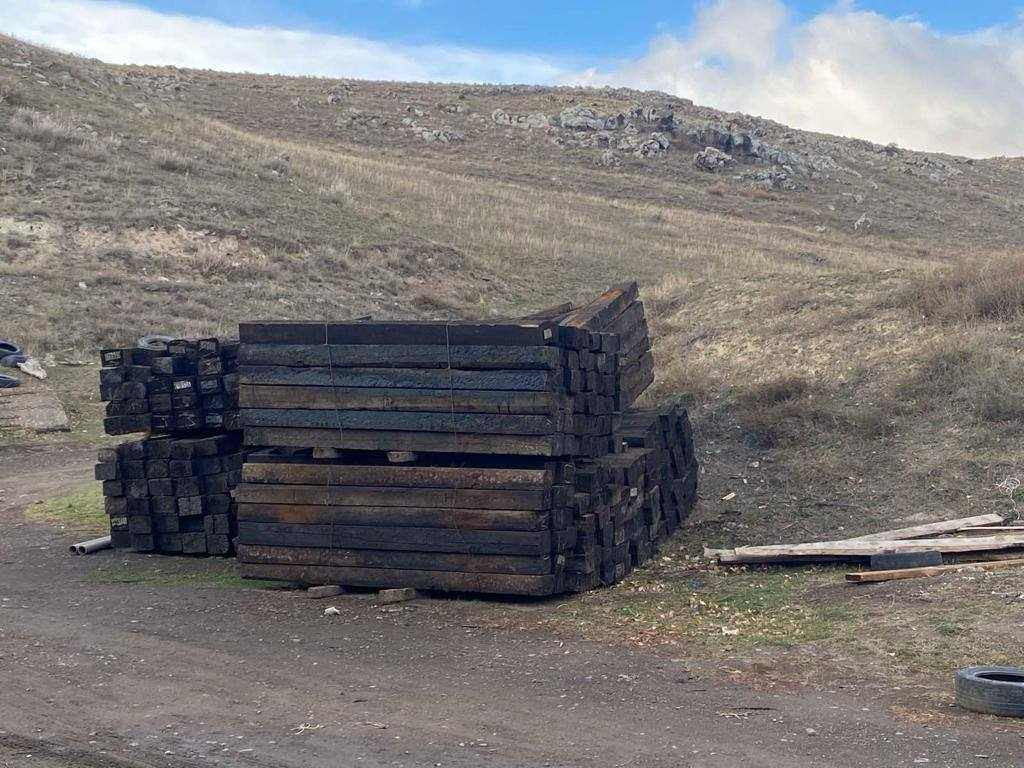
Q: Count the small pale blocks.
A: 4